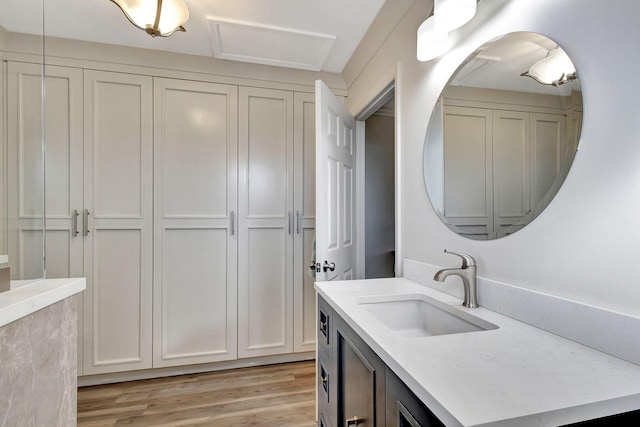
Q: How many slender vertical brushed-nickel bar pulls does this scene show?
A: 5